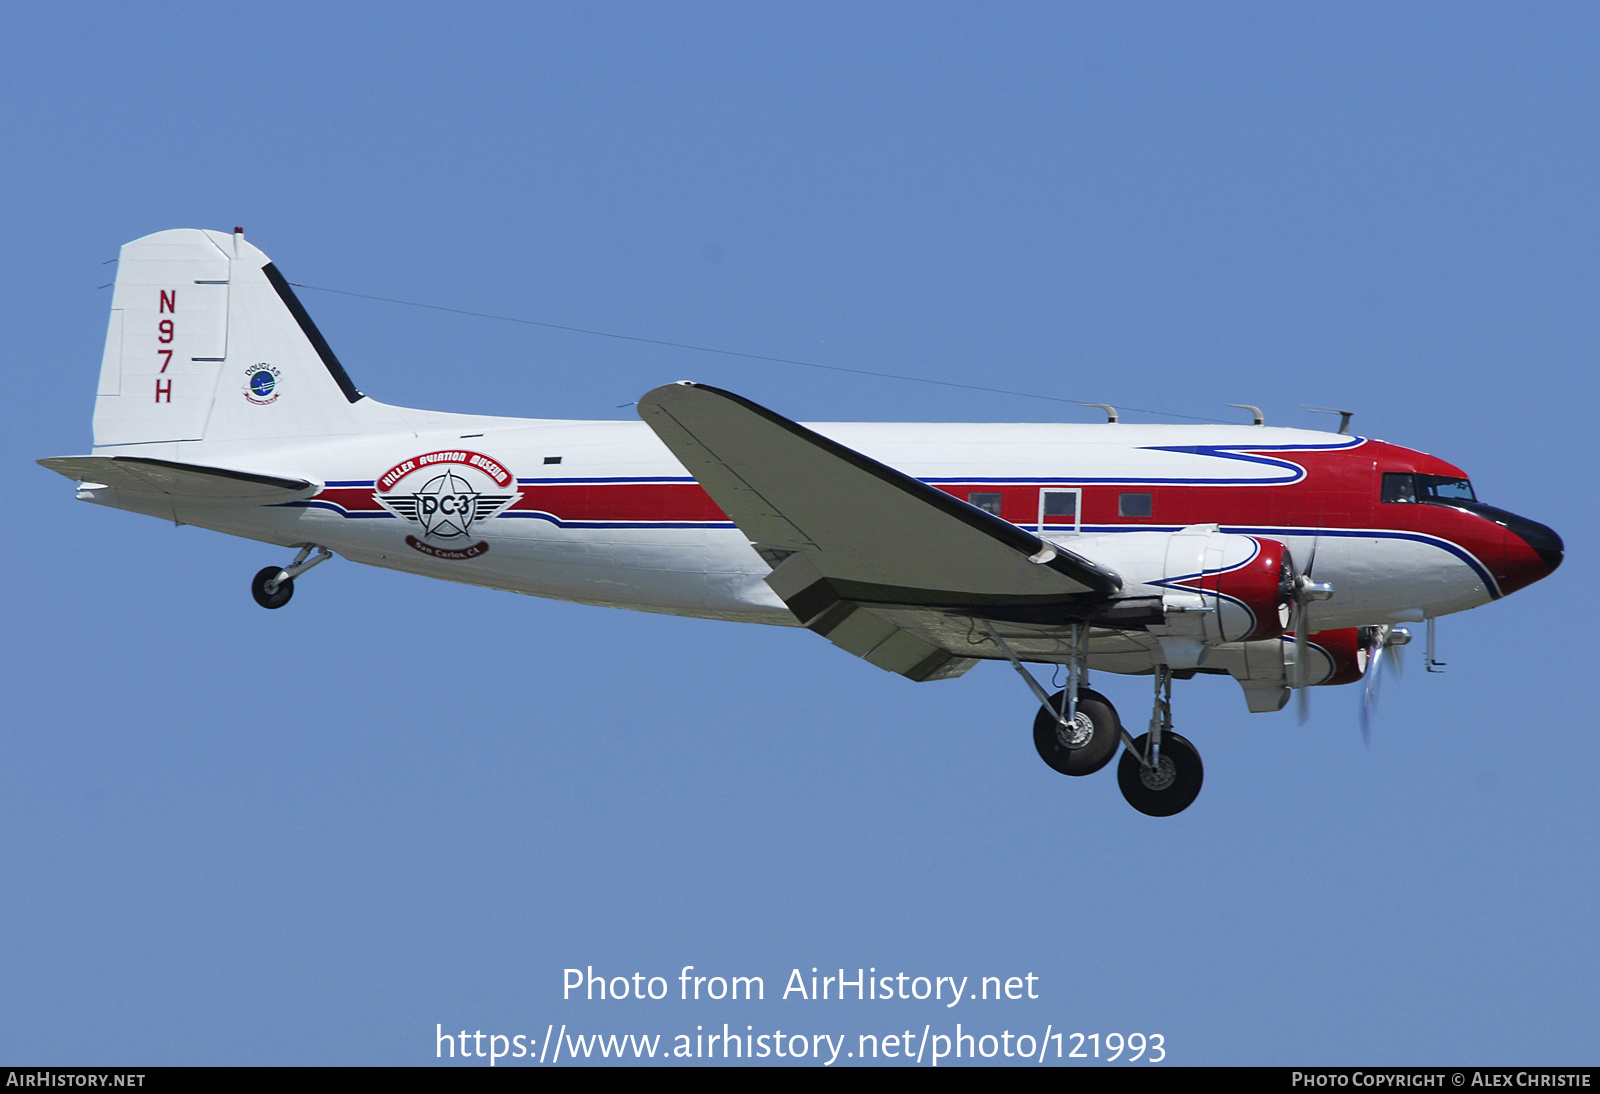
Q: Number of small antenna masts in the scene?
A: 3